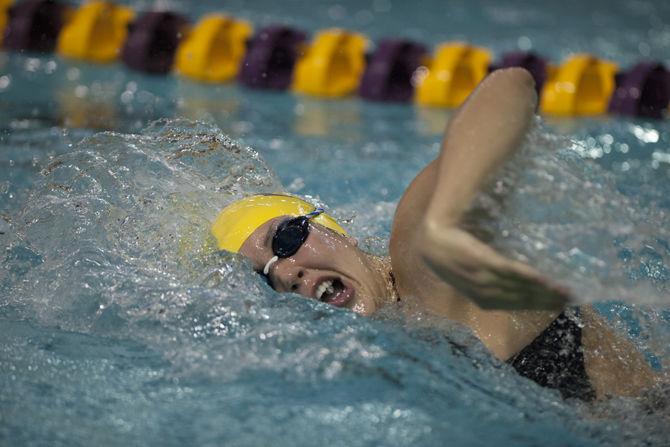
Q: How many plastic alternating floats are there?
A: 12